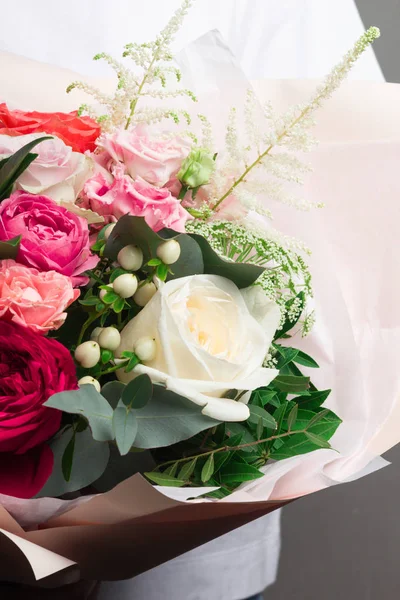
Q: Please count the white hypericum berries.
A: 11